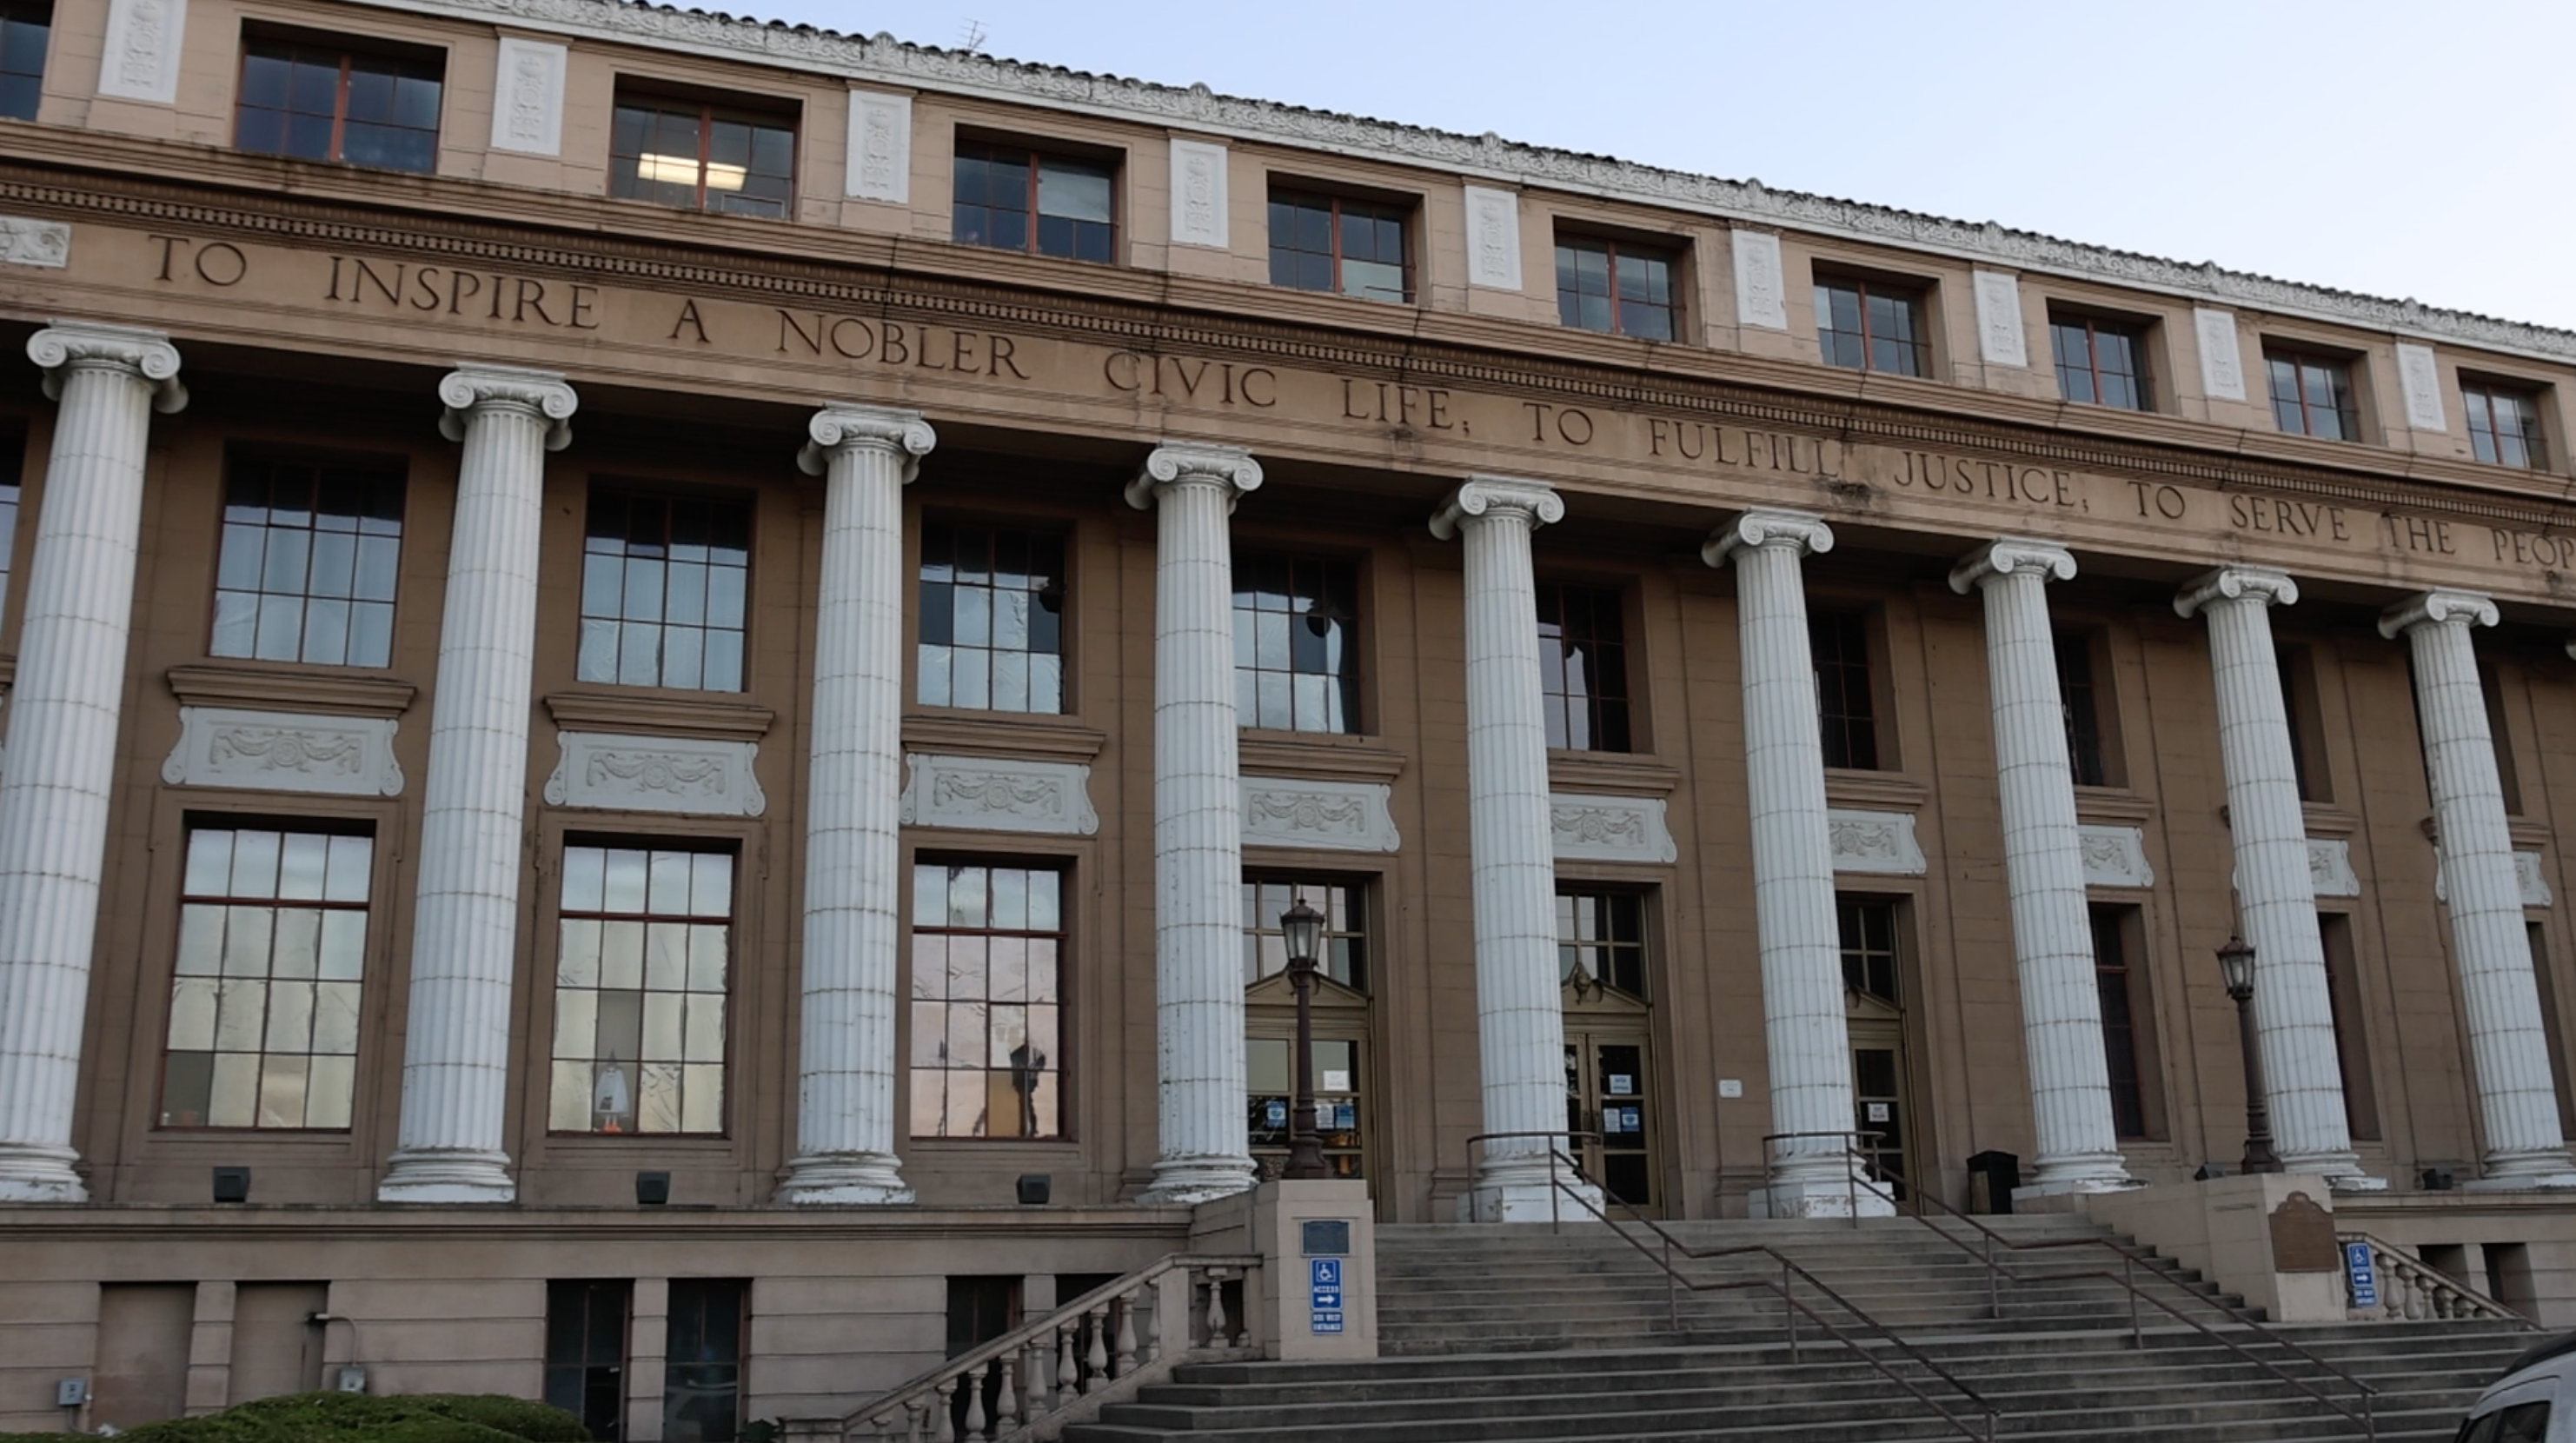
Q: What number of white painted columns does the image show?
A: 9